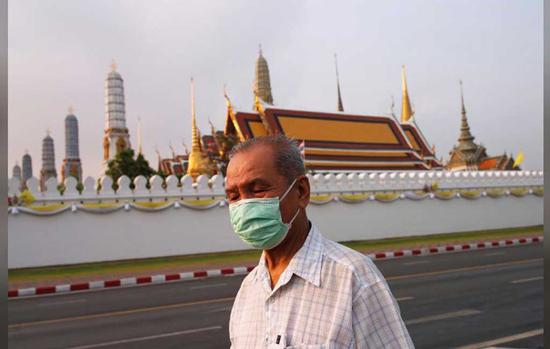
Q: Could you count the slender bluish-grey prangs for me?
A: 5